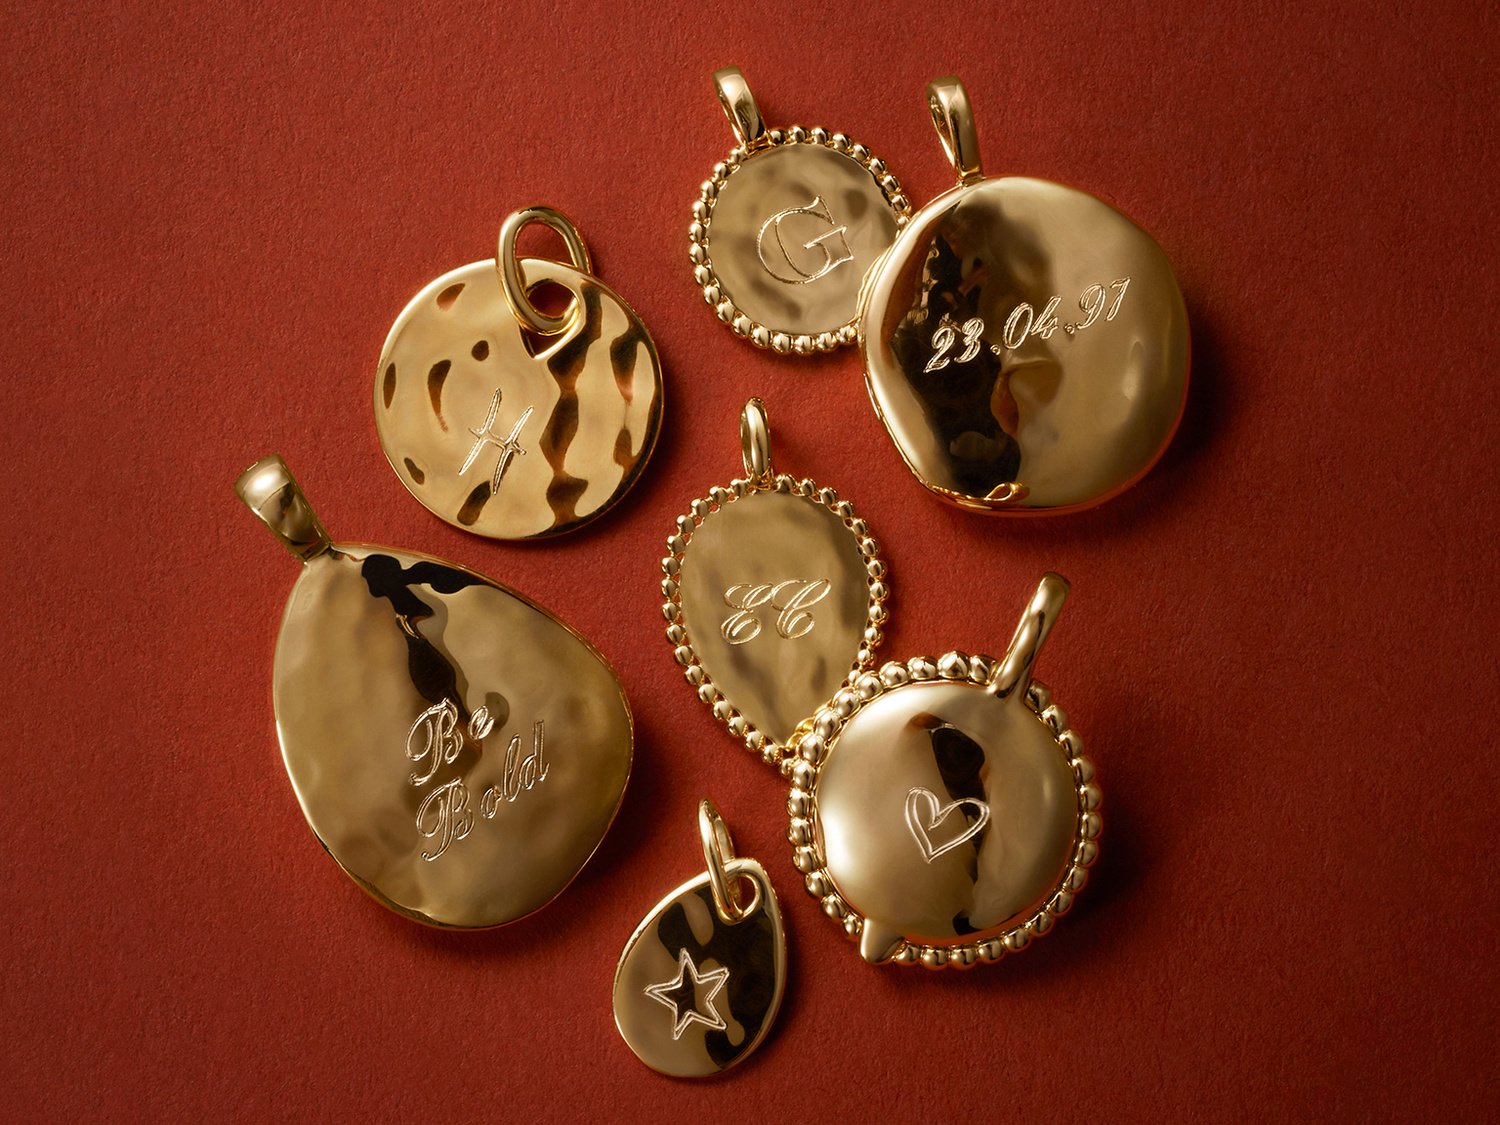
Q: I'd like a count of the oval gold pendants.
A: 3